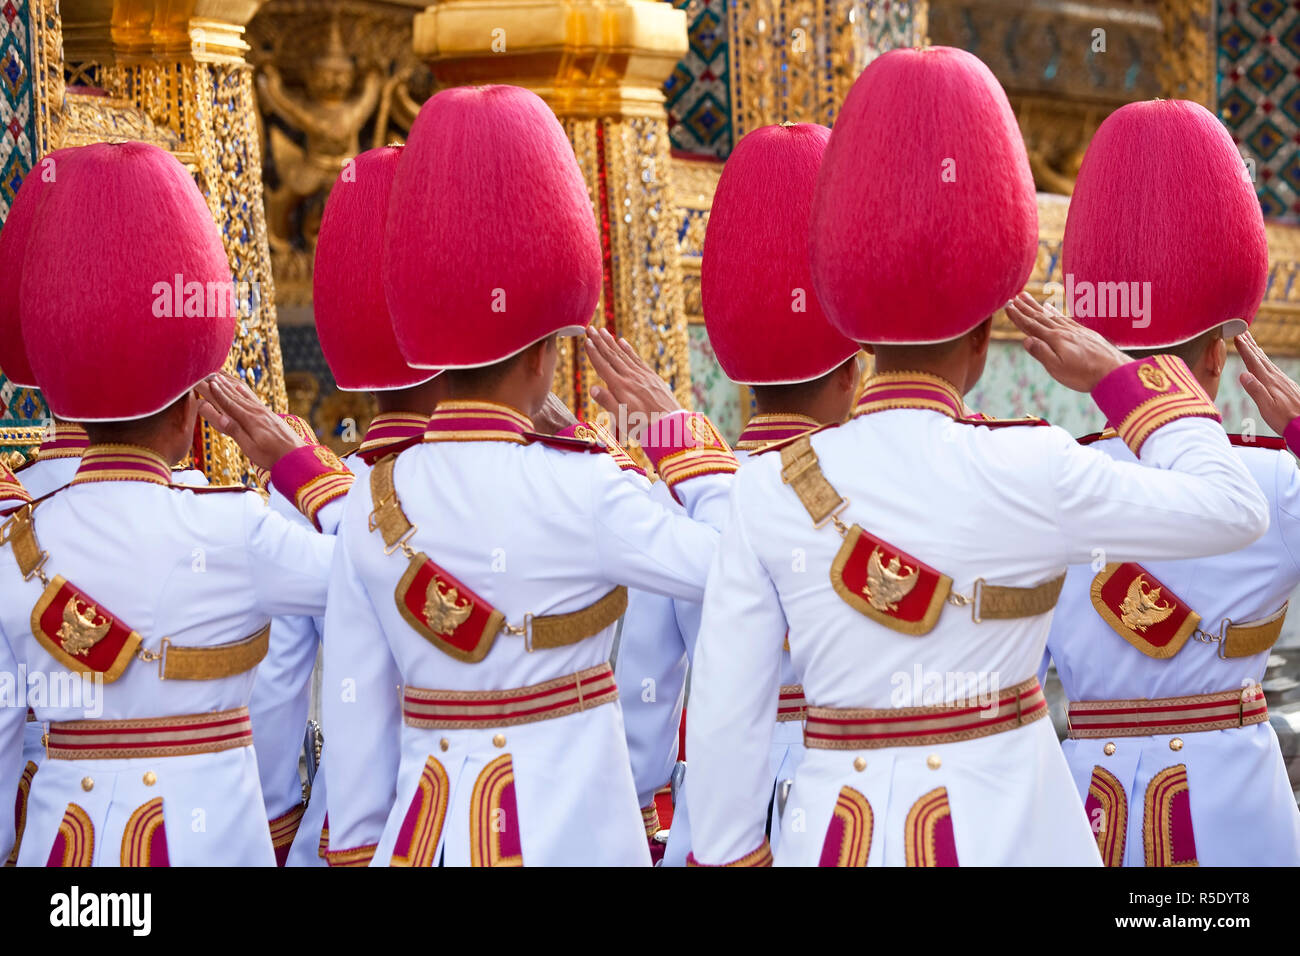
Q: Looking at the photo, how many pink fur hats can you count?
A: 7